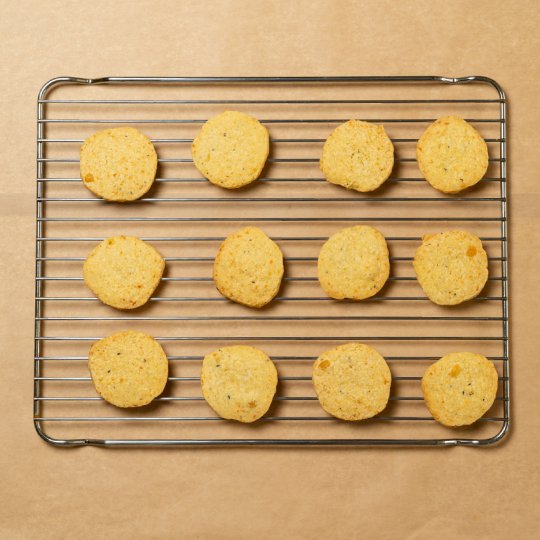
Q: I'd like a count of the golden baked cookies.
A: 12